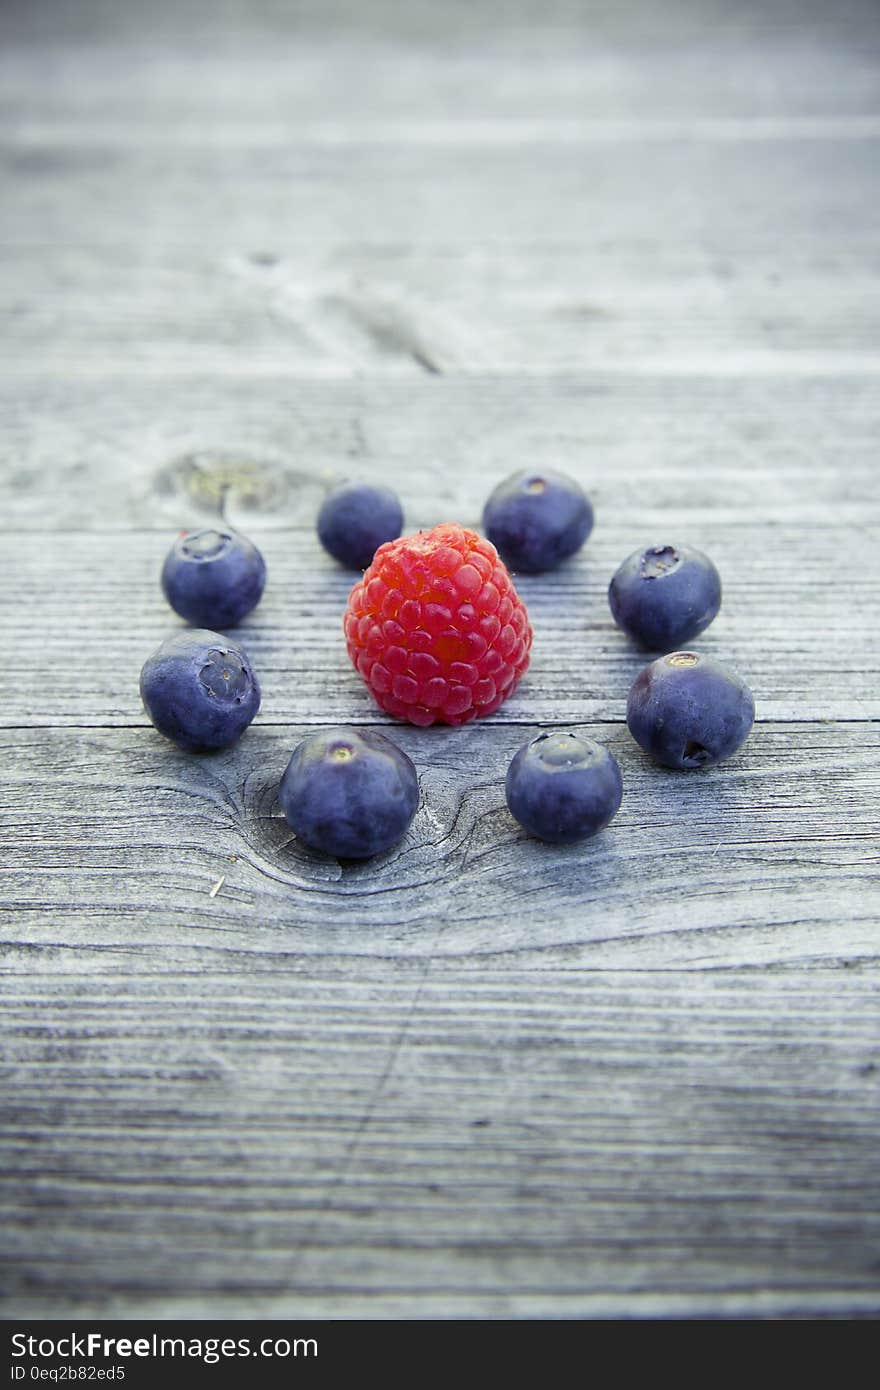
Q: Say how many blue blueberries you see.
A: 8